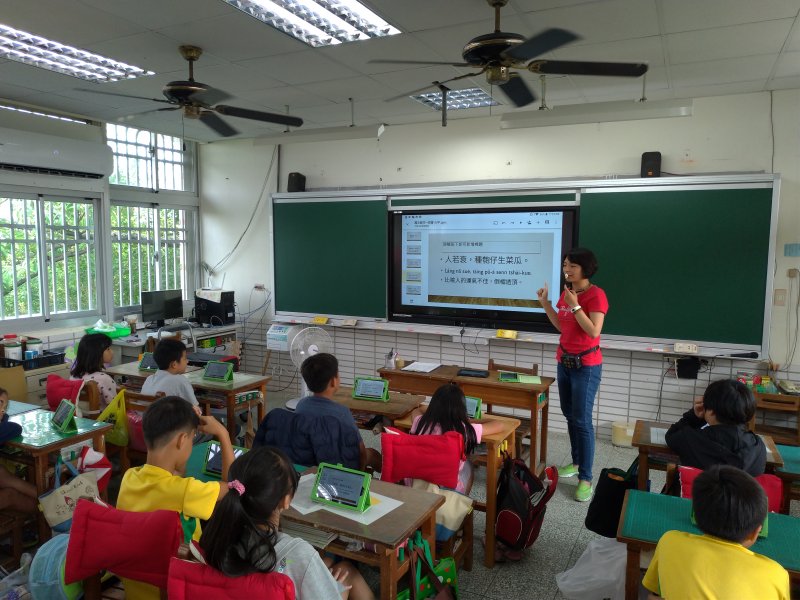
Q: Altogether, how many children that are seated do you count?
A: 9